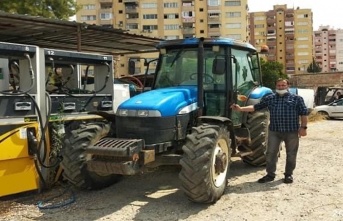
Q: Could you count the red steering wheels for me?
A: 0